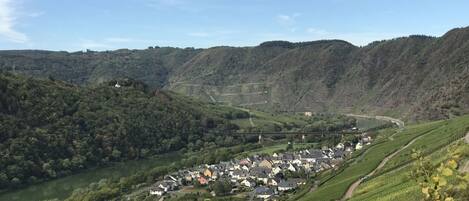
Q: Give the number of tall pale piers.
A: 2